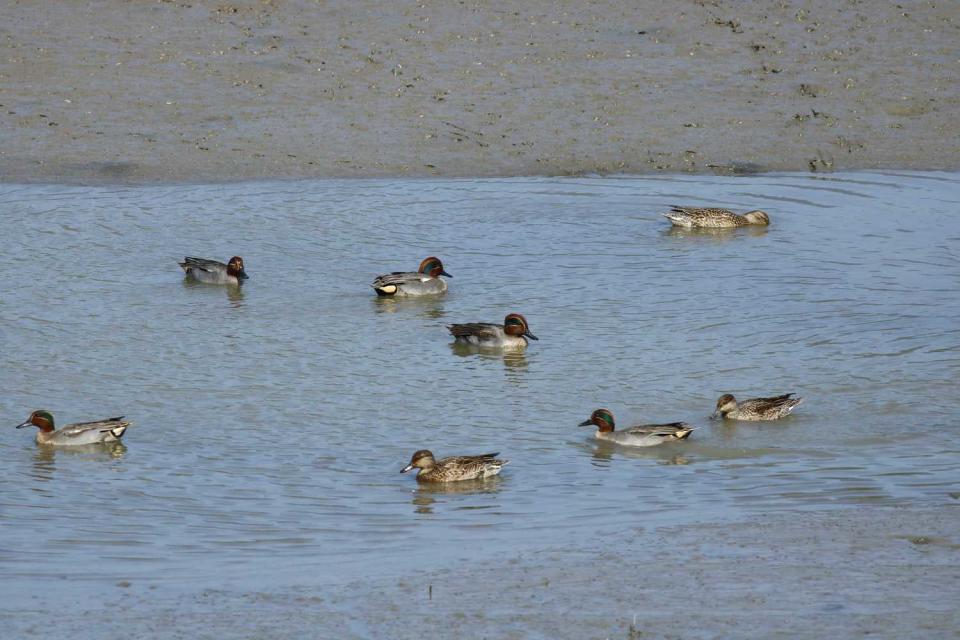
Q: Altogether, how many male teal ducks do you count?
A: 5